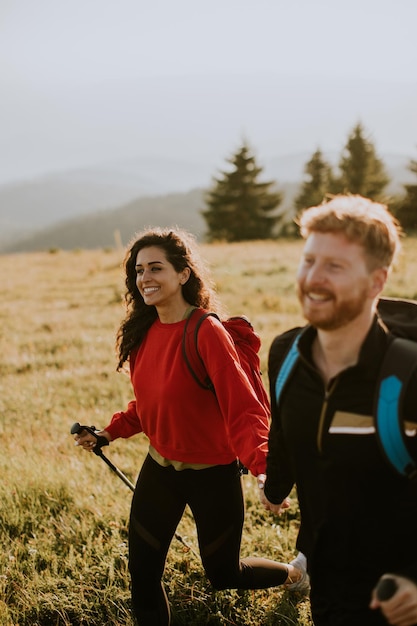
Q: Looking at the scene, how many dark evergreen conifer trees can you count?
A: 4